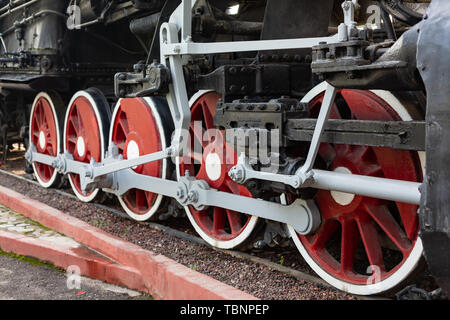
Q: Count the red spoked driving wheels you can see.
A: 5